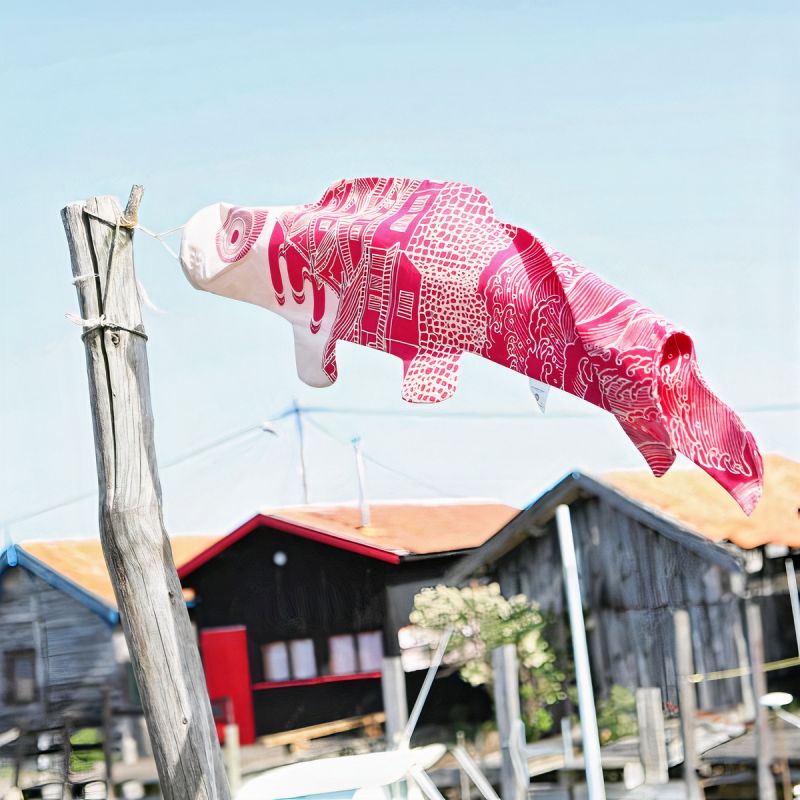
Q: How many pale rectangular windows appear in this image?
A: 4